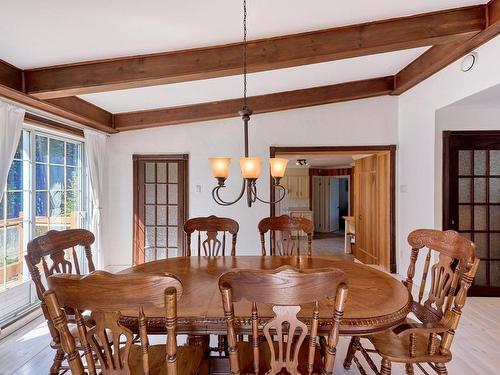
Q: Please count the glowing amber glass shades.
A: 3